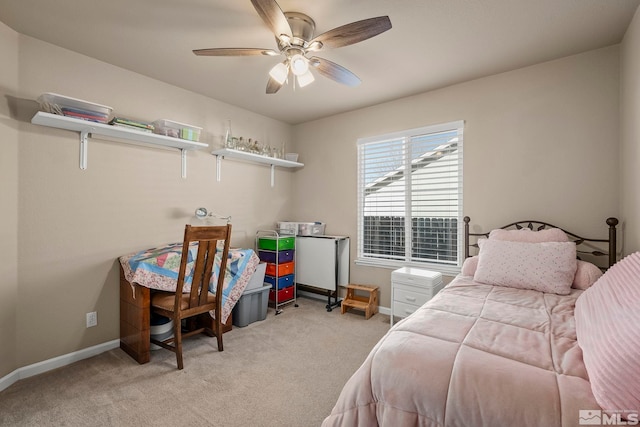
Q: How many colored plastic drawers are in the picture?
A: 5